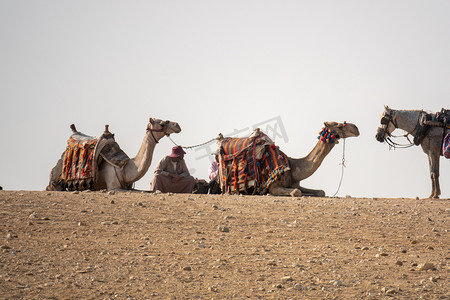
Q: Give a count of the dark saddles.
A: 1